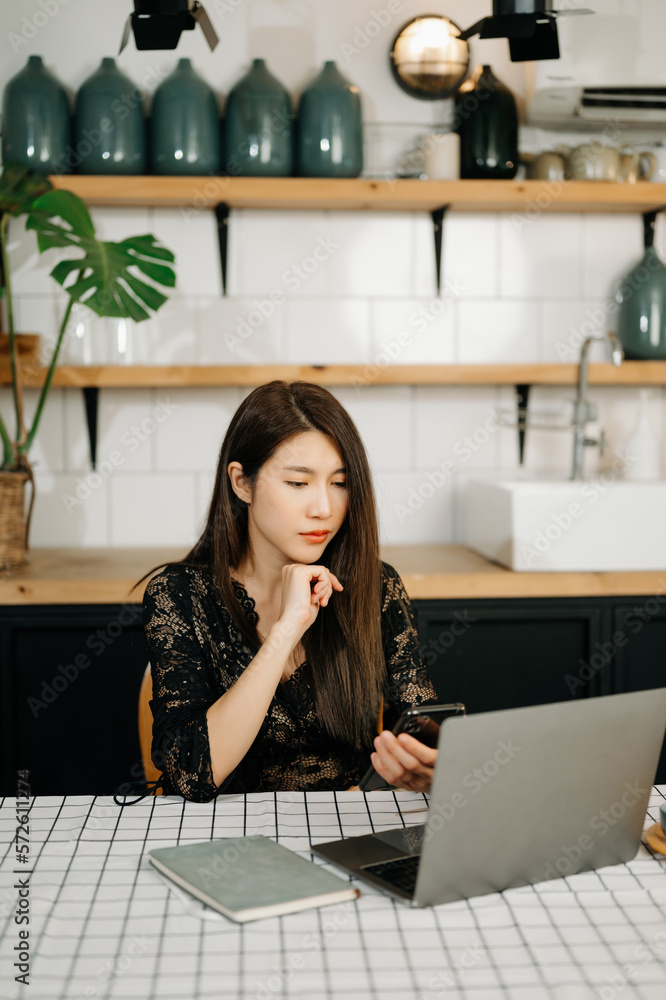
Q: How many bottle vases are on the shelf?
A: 7